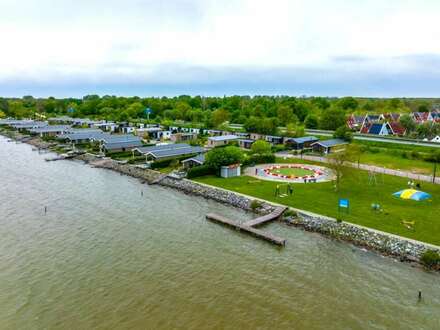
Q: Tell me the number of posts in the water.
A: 3